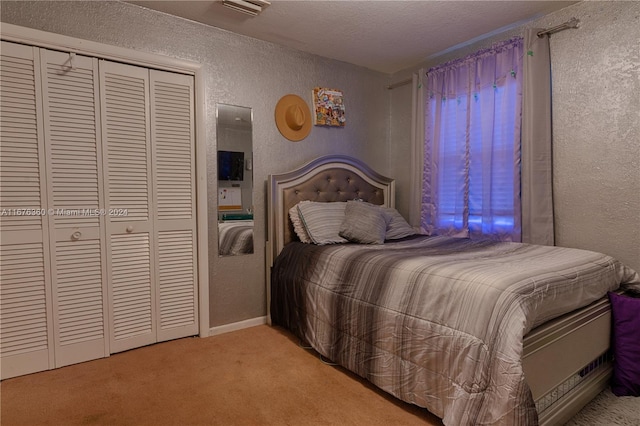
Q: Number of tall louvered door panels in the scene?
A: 4